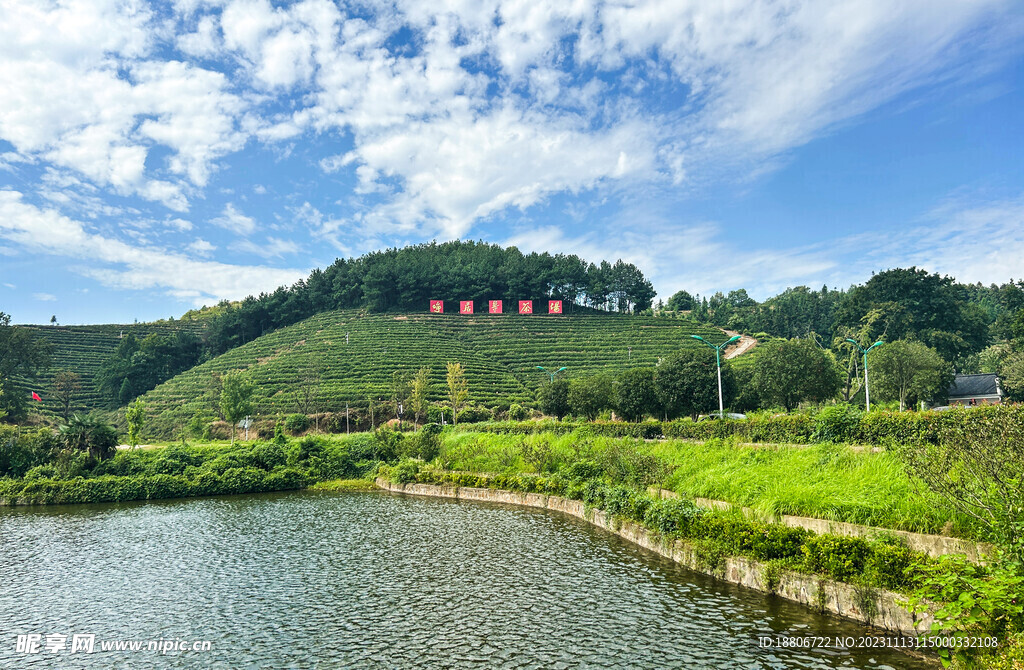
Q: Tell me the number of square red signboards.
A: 5